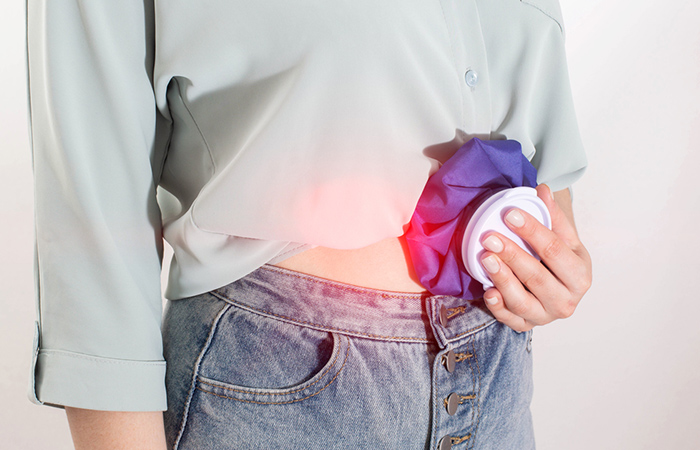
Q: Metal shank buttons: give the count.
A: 4